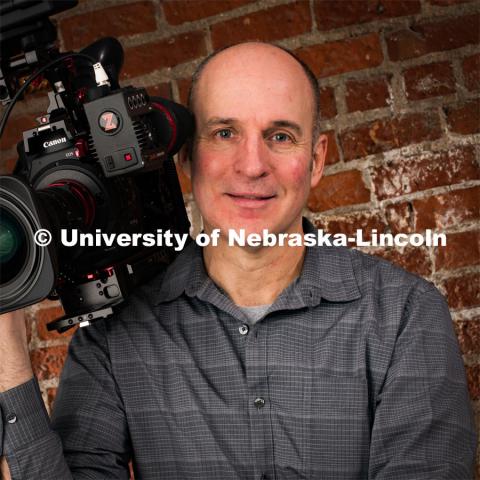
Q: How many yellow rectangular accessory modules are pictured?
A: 0